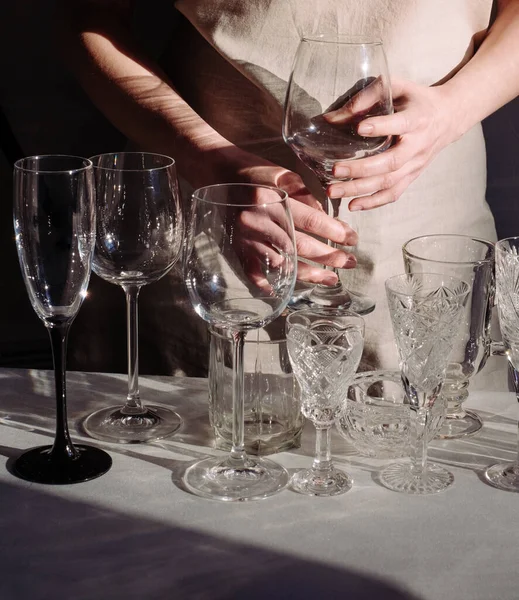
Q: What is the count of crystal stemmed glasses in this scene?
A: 3